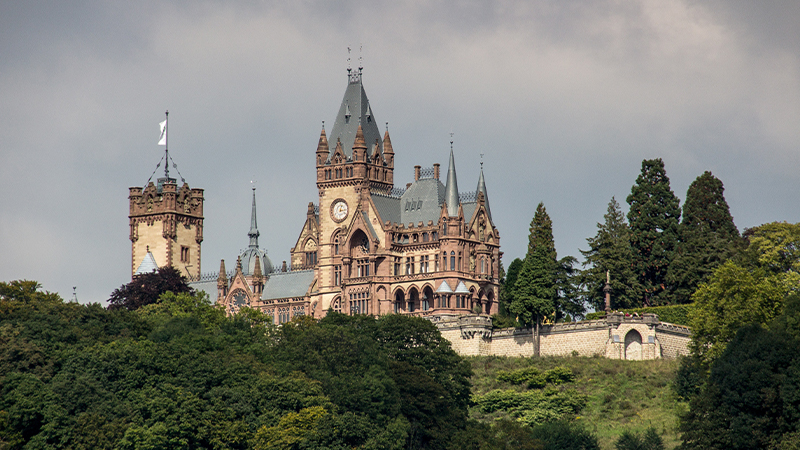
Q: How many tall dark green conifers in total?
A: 4